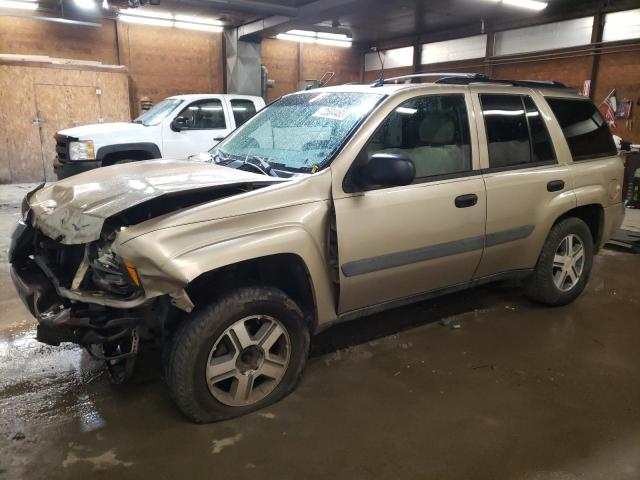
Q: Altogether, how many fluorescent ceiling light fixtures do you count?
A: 4